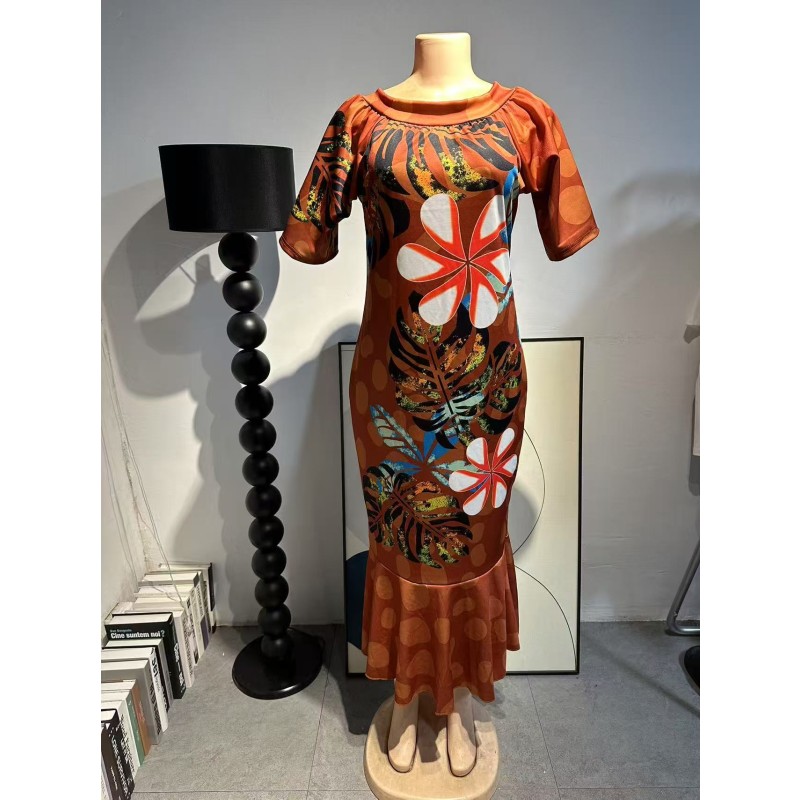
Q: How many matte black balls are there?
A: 13